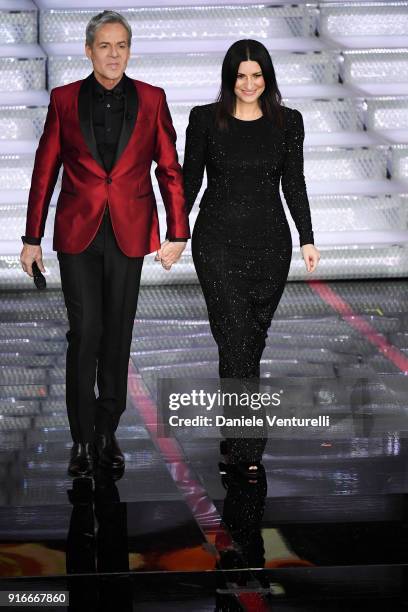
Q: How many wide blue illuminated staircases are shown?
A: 0